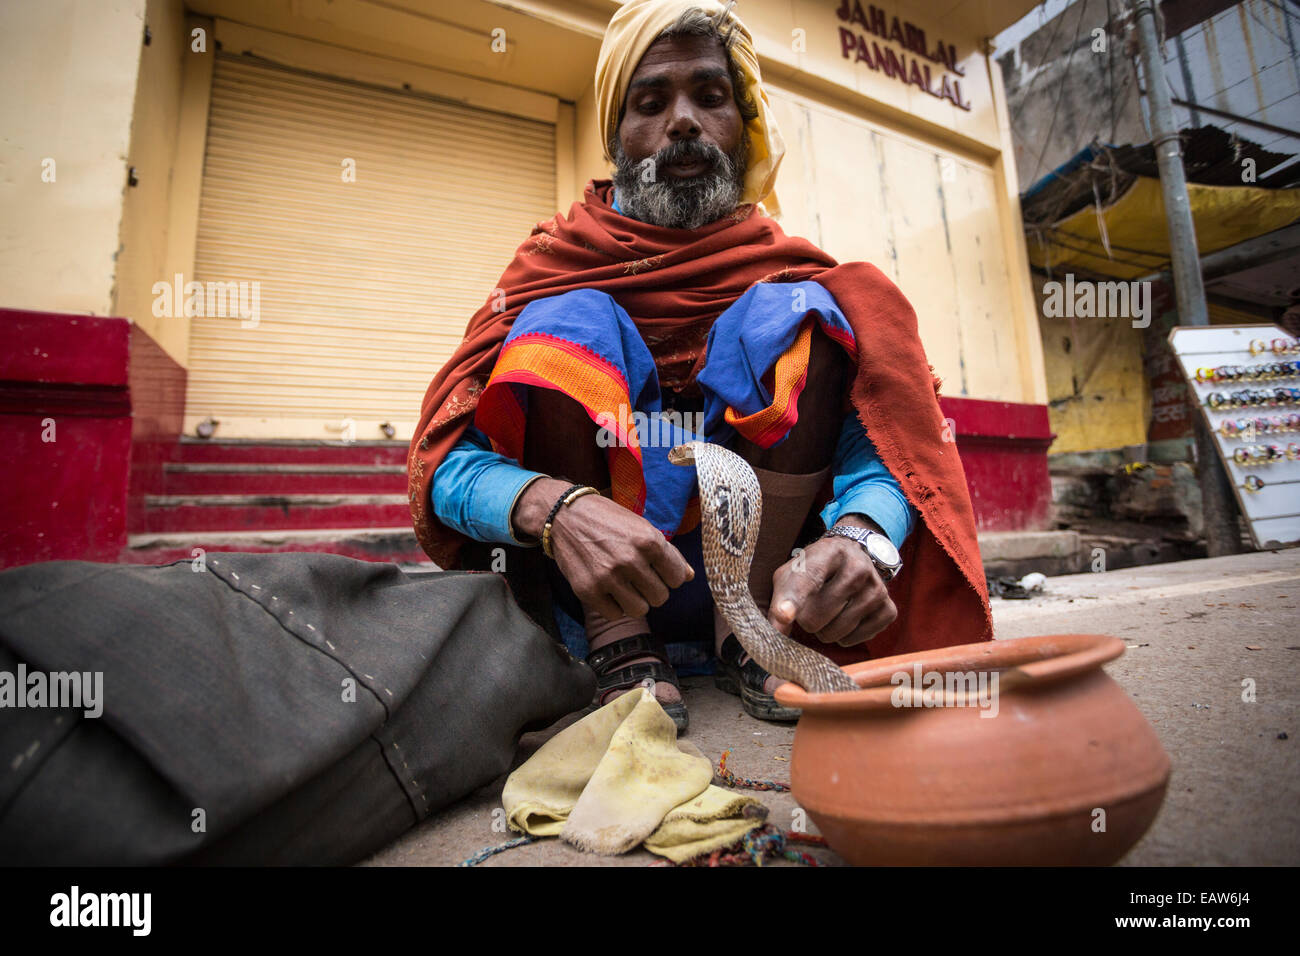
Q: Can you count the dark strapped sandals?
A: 2